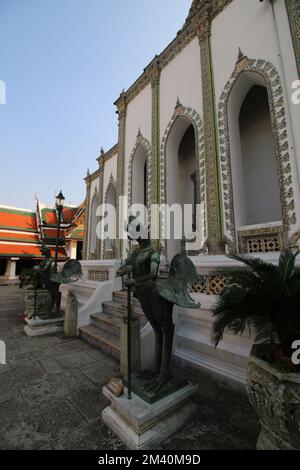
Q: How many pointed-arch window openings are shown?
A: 5